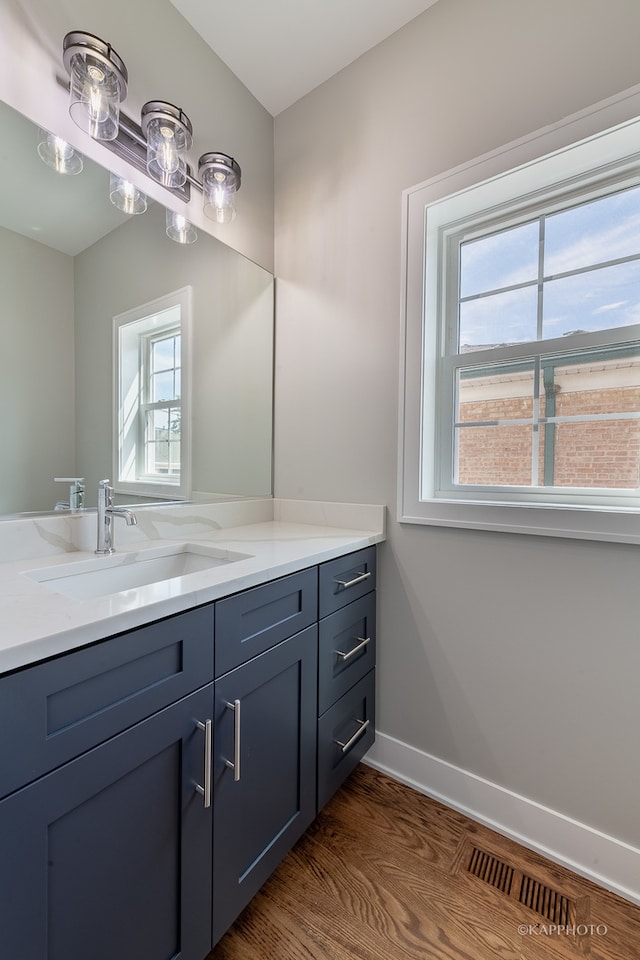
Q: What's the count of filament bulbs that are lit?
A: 3